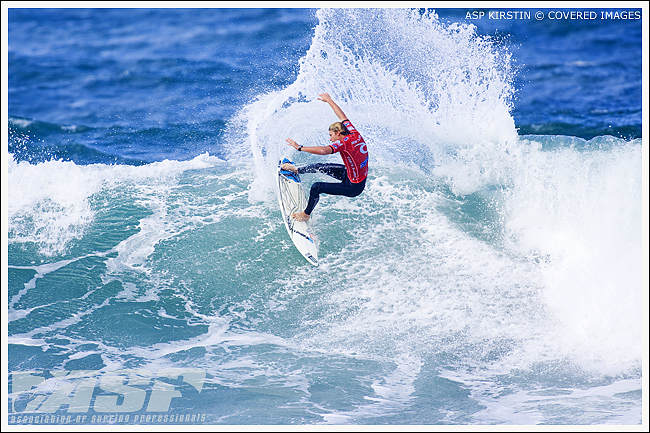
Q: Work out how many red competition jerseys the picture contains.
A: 1